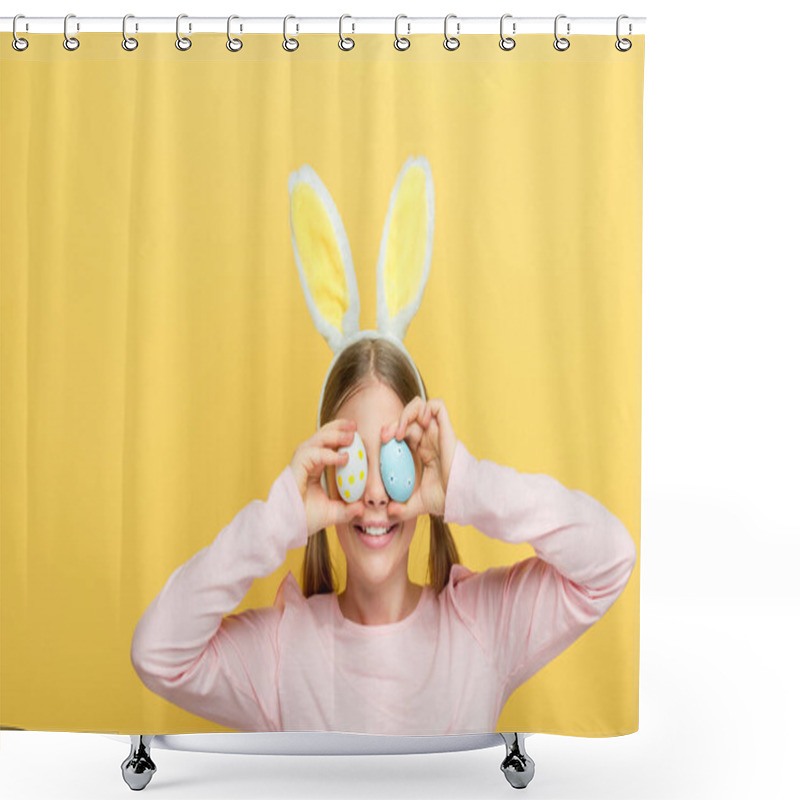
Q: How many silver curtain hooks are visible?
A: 12